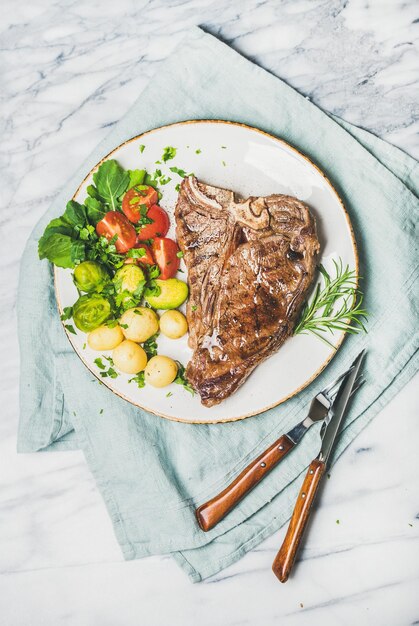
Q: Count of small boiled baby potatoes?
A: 5